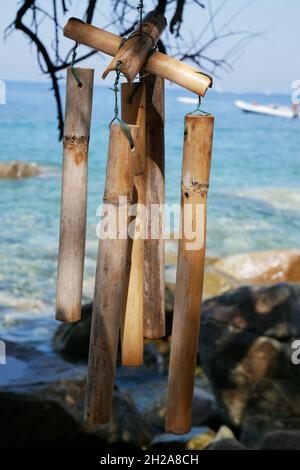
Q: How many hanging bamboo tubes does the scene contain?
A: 5